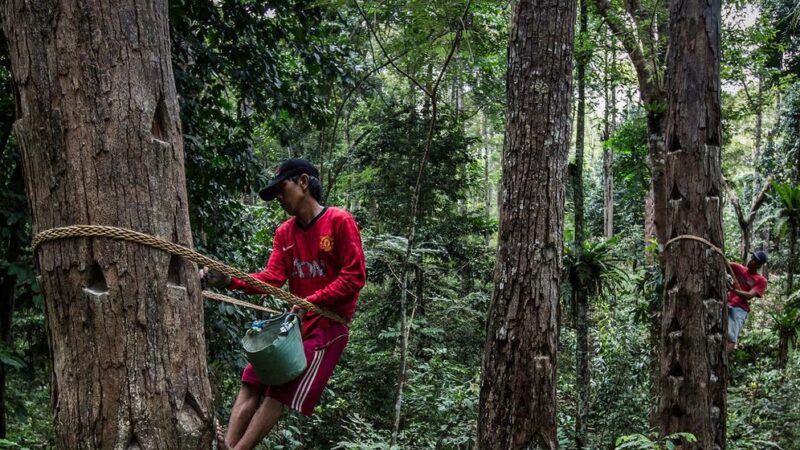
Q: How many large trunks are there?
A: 3